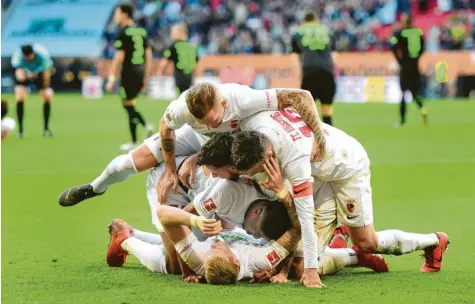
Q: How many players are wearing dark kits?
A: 4